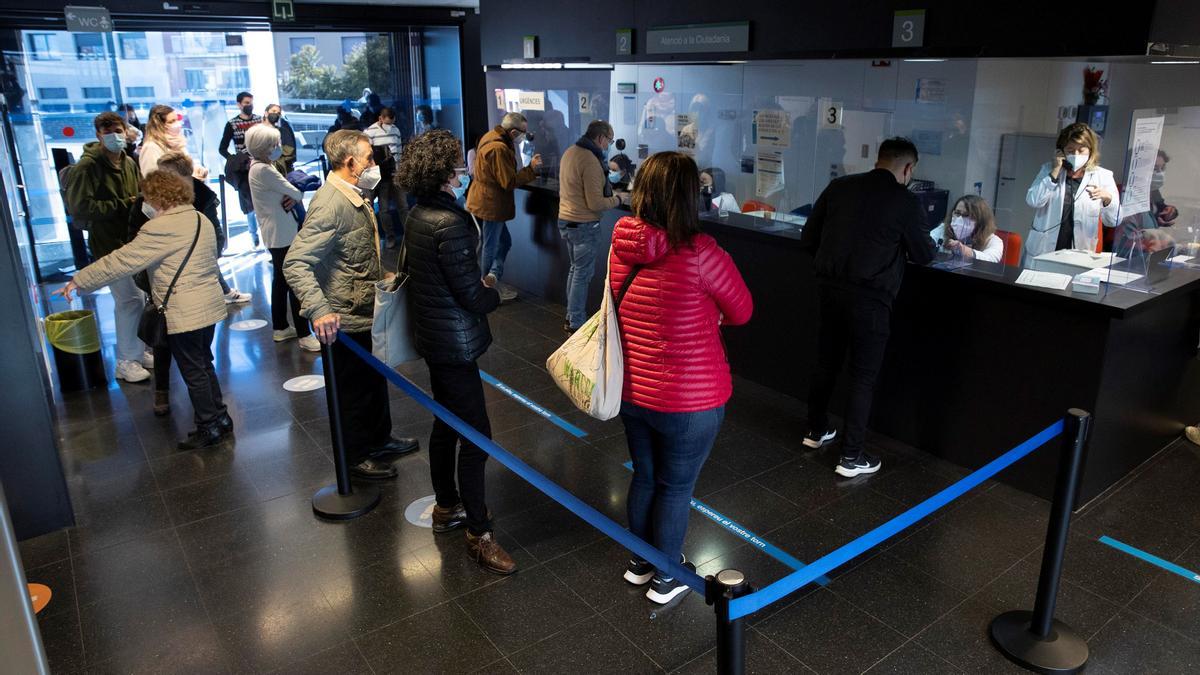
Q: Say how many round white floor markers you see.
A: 3